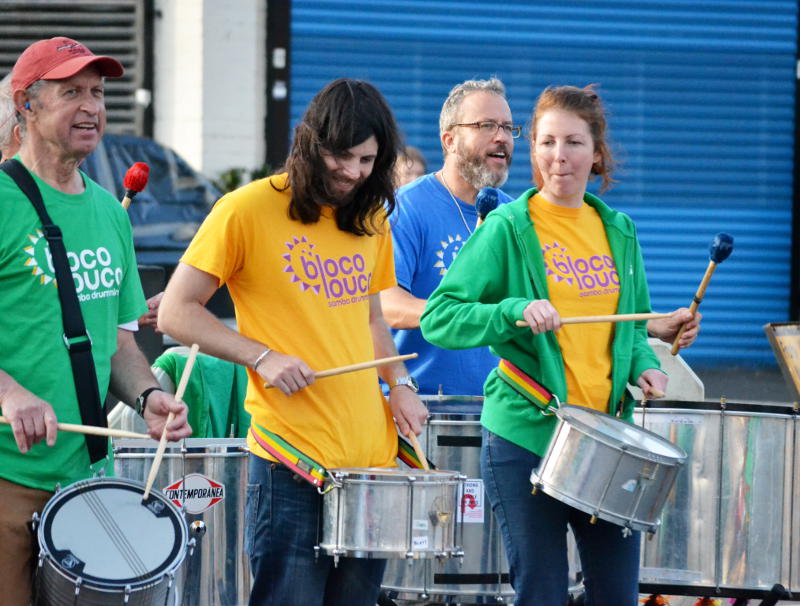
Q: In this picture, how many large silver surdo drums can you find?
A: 3